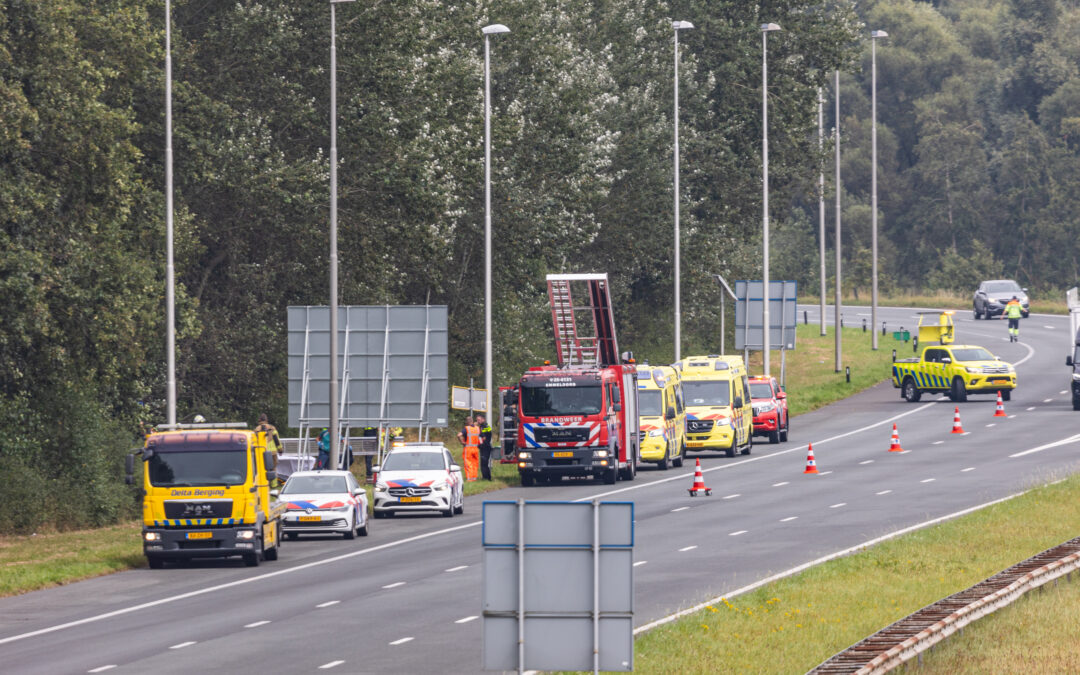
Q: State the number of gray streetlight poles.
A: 8